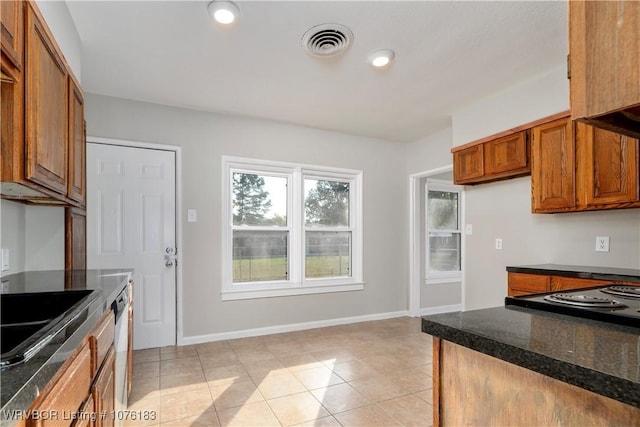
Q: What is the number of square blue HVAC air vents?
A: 0